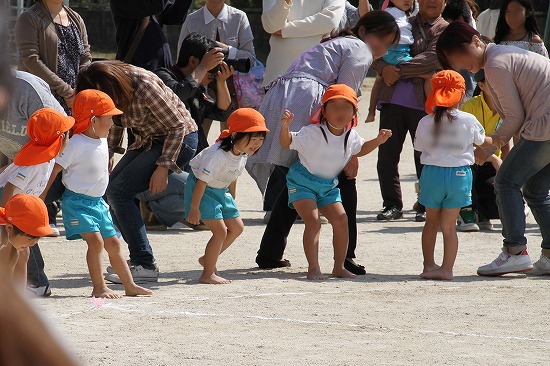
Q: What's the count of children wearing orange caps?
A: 6